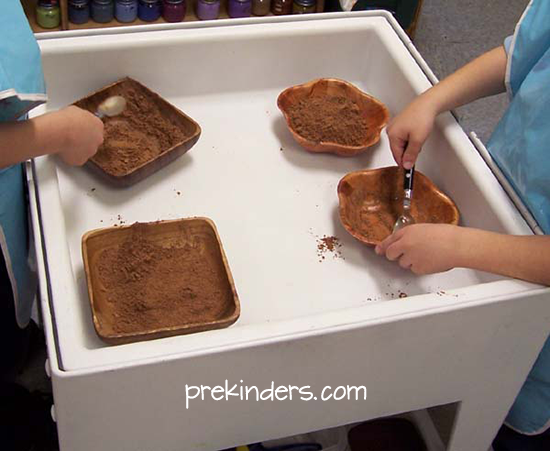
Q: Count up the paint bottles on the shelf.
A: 11